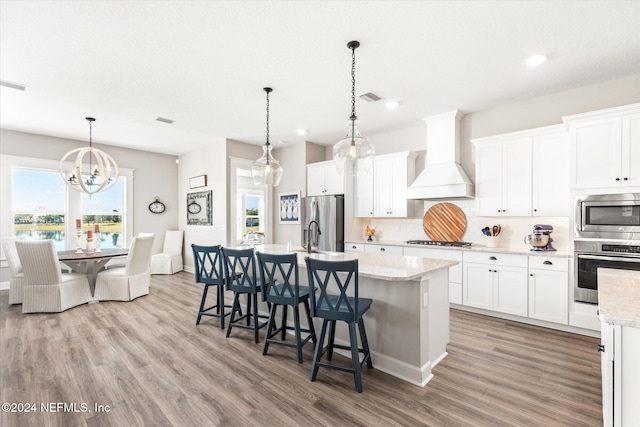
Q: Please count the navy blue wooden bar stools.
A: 4